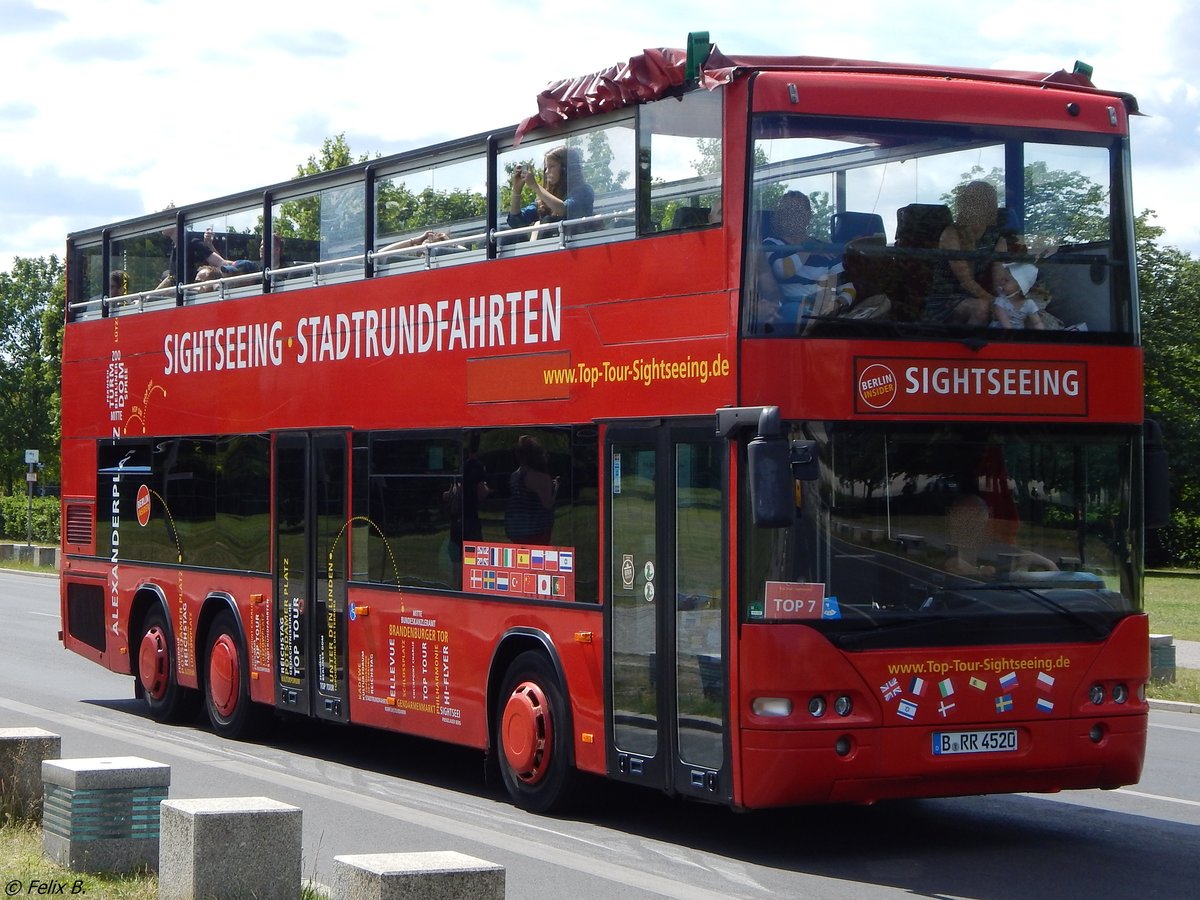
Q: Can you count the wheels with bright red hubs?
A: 3